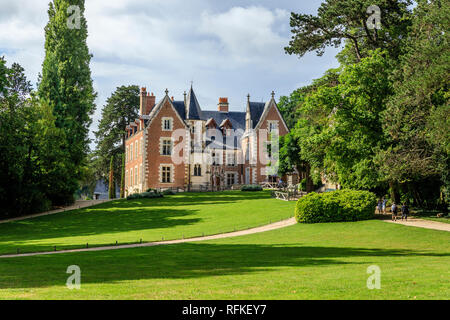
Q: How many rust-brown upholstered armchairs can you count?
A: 0